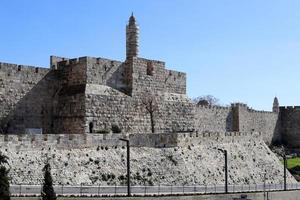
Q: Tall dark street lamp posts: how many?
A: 3